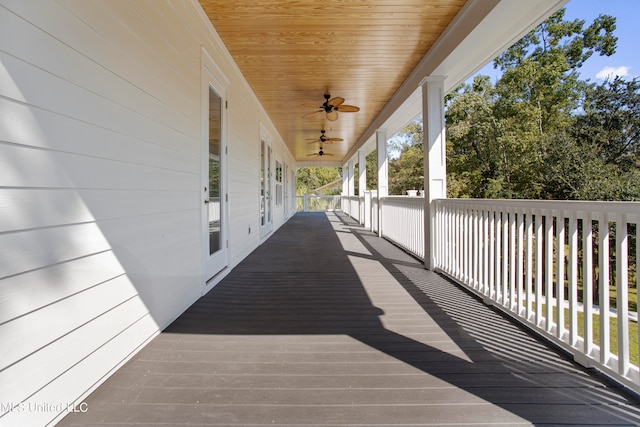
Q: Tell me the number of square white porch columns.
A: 5